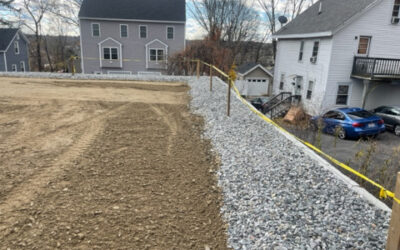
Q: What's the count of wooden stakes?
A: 5